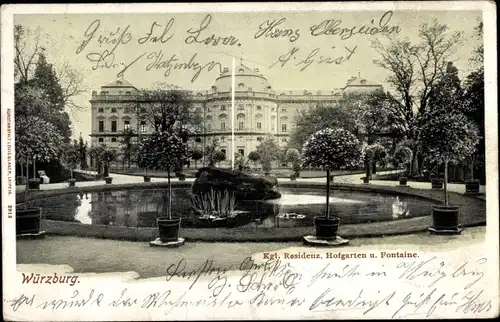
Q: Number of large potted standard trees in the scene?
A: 4